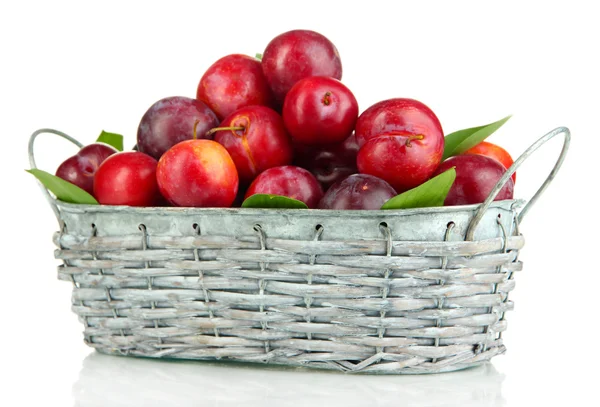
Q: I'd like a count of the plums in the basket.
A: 14